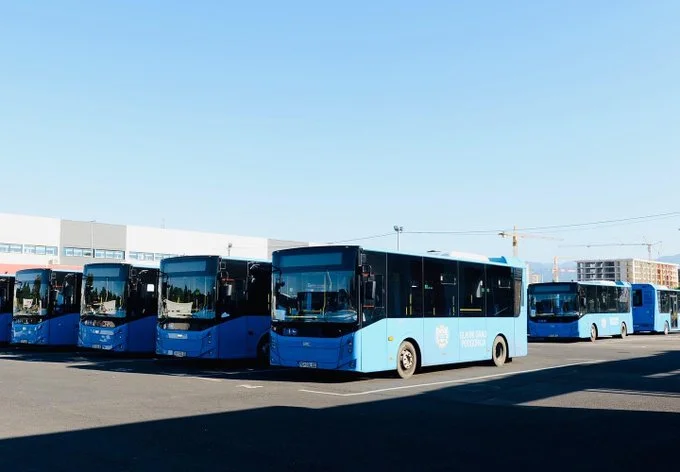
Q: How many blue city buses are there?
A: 7